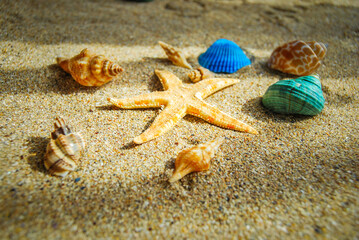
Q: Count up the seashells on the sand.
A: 8